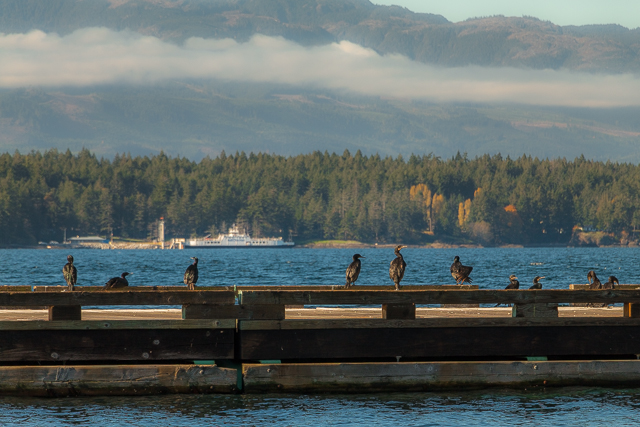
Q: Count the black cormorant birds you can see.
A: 10